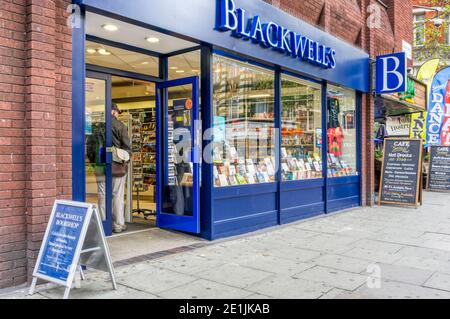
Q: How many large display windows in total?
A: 3